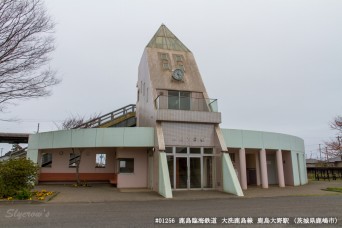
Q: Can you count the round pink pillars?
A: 3